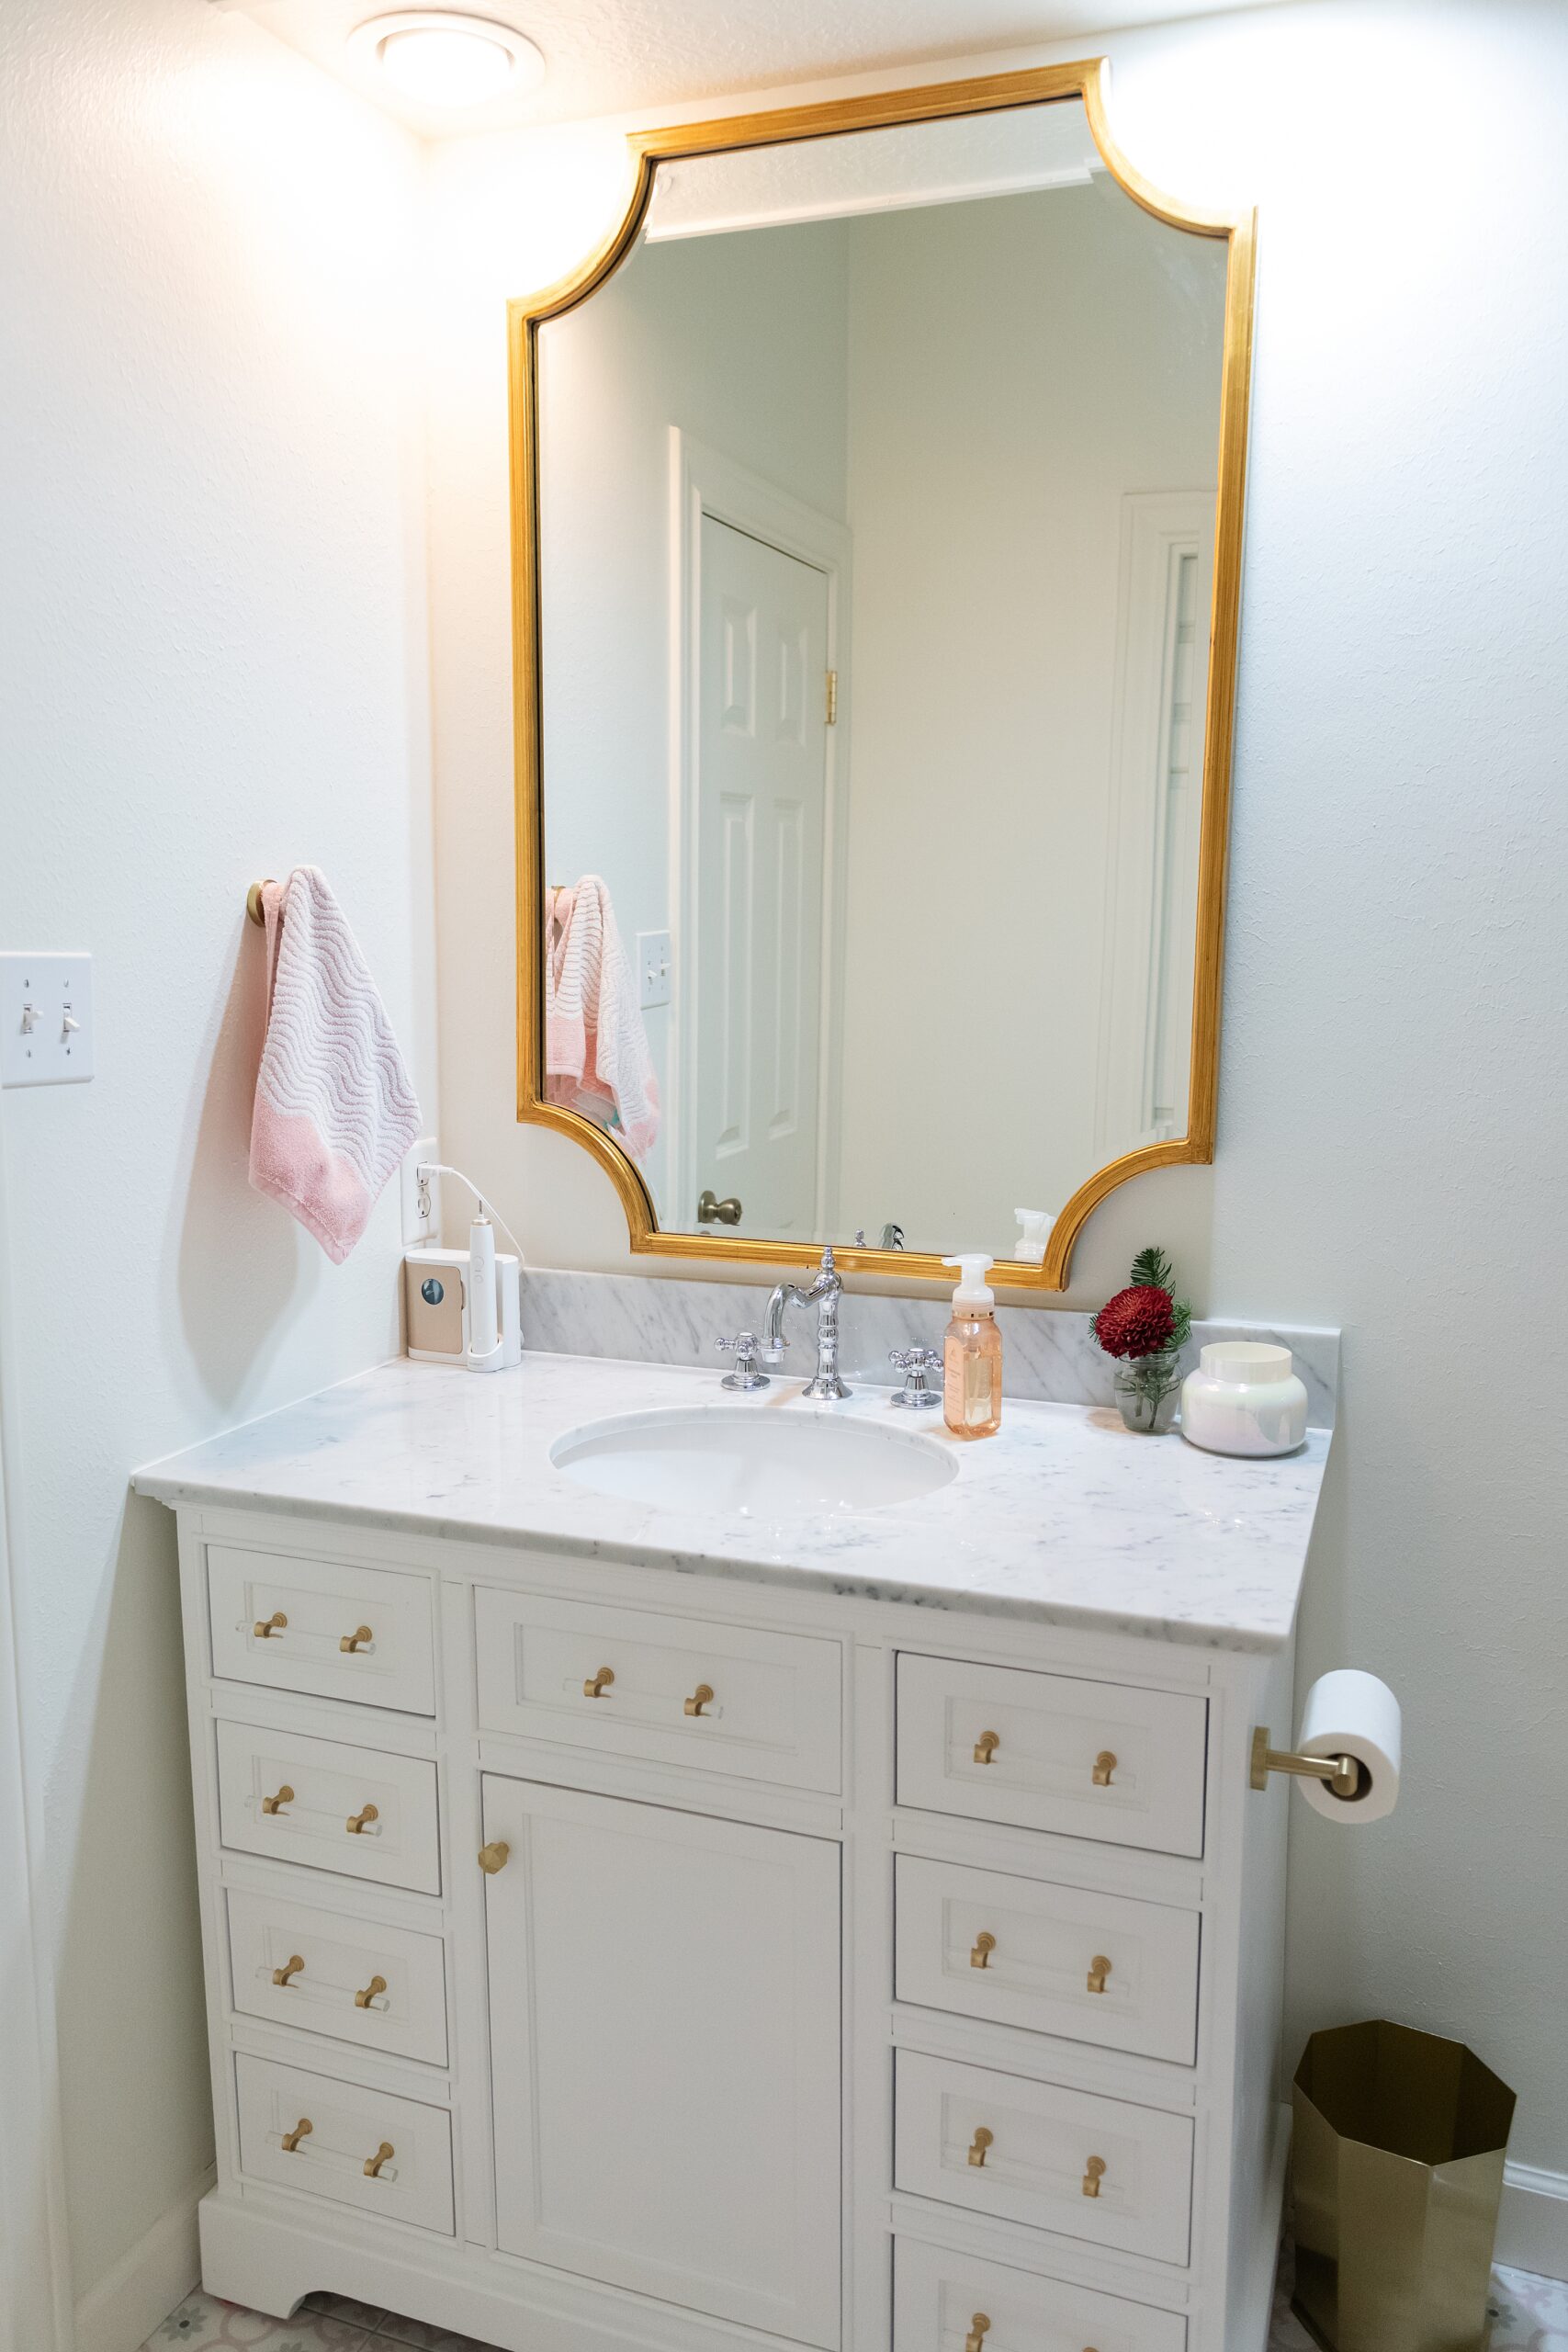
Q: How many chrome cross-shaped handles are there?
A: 2